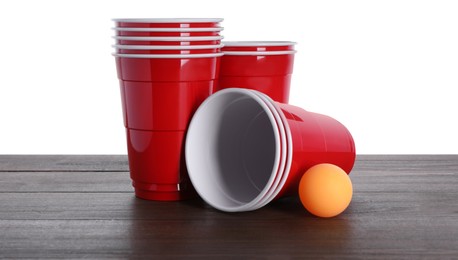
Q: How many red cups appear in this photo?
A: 10